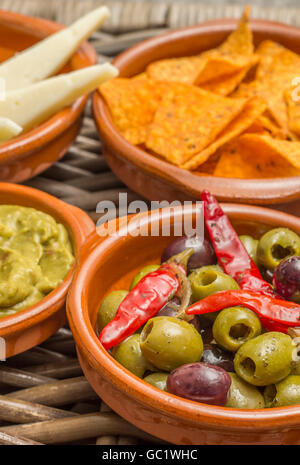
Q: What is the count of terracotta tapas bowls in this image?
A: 4